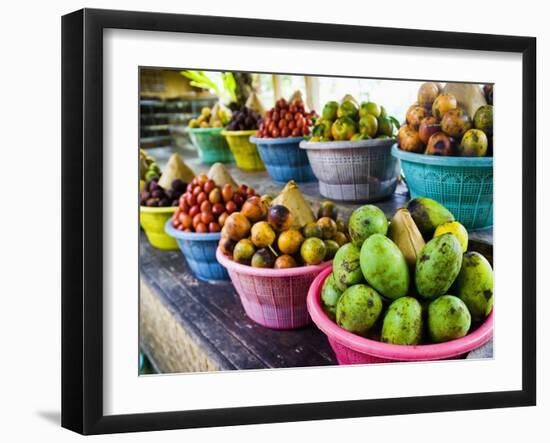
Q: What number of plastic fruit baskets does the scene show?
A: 9